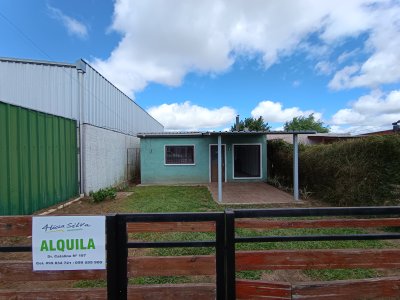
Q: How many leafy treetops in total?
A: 2